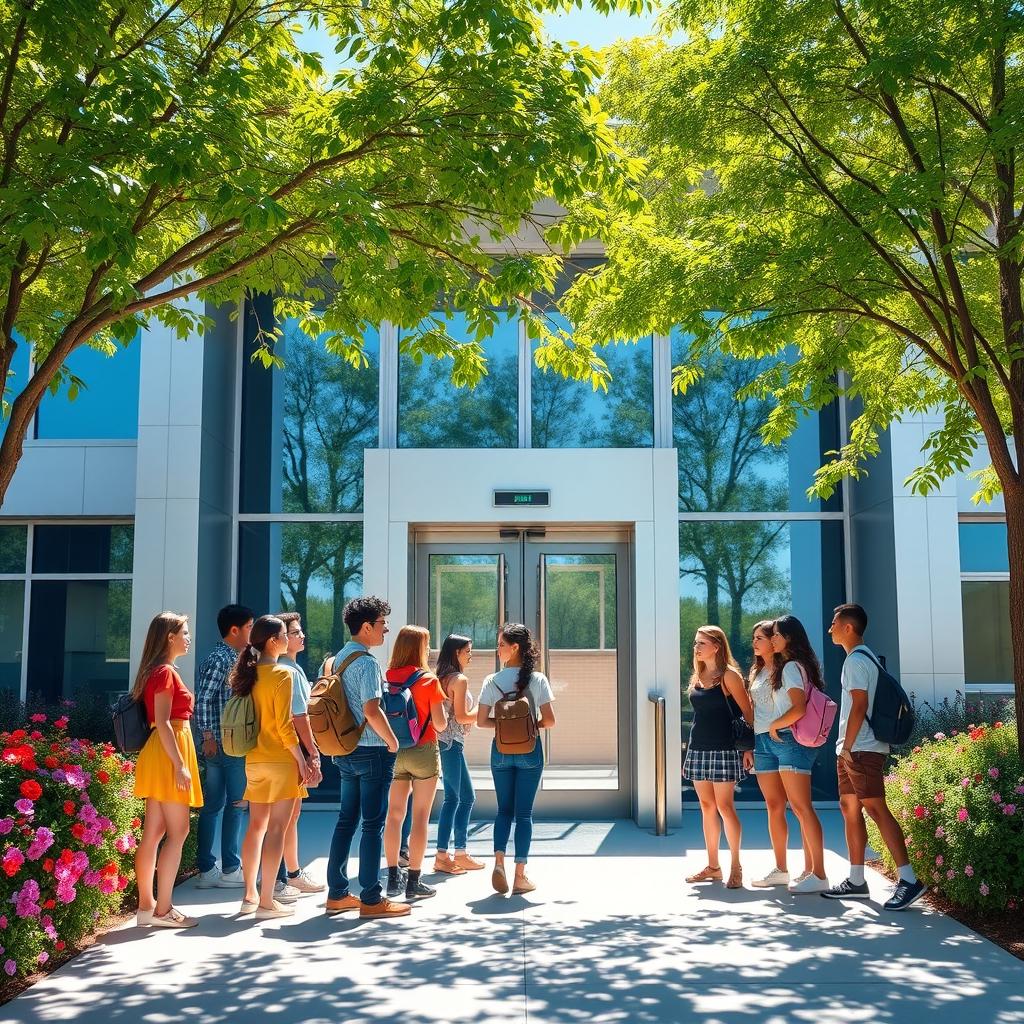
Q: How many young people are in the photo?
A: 12